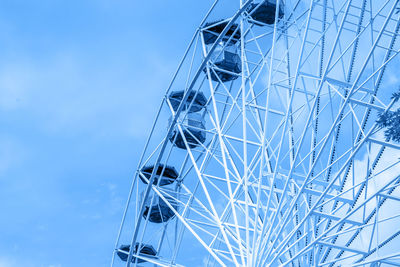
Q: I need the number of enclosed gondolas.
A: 5